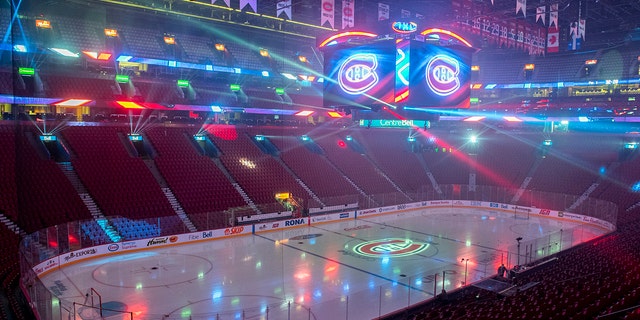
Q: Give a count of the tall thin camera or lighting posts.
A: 2